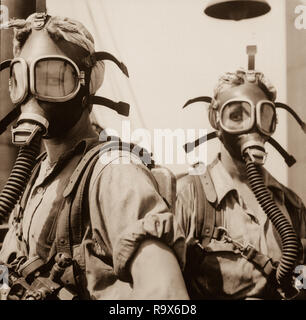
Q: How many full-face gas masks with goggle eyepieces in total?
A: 2